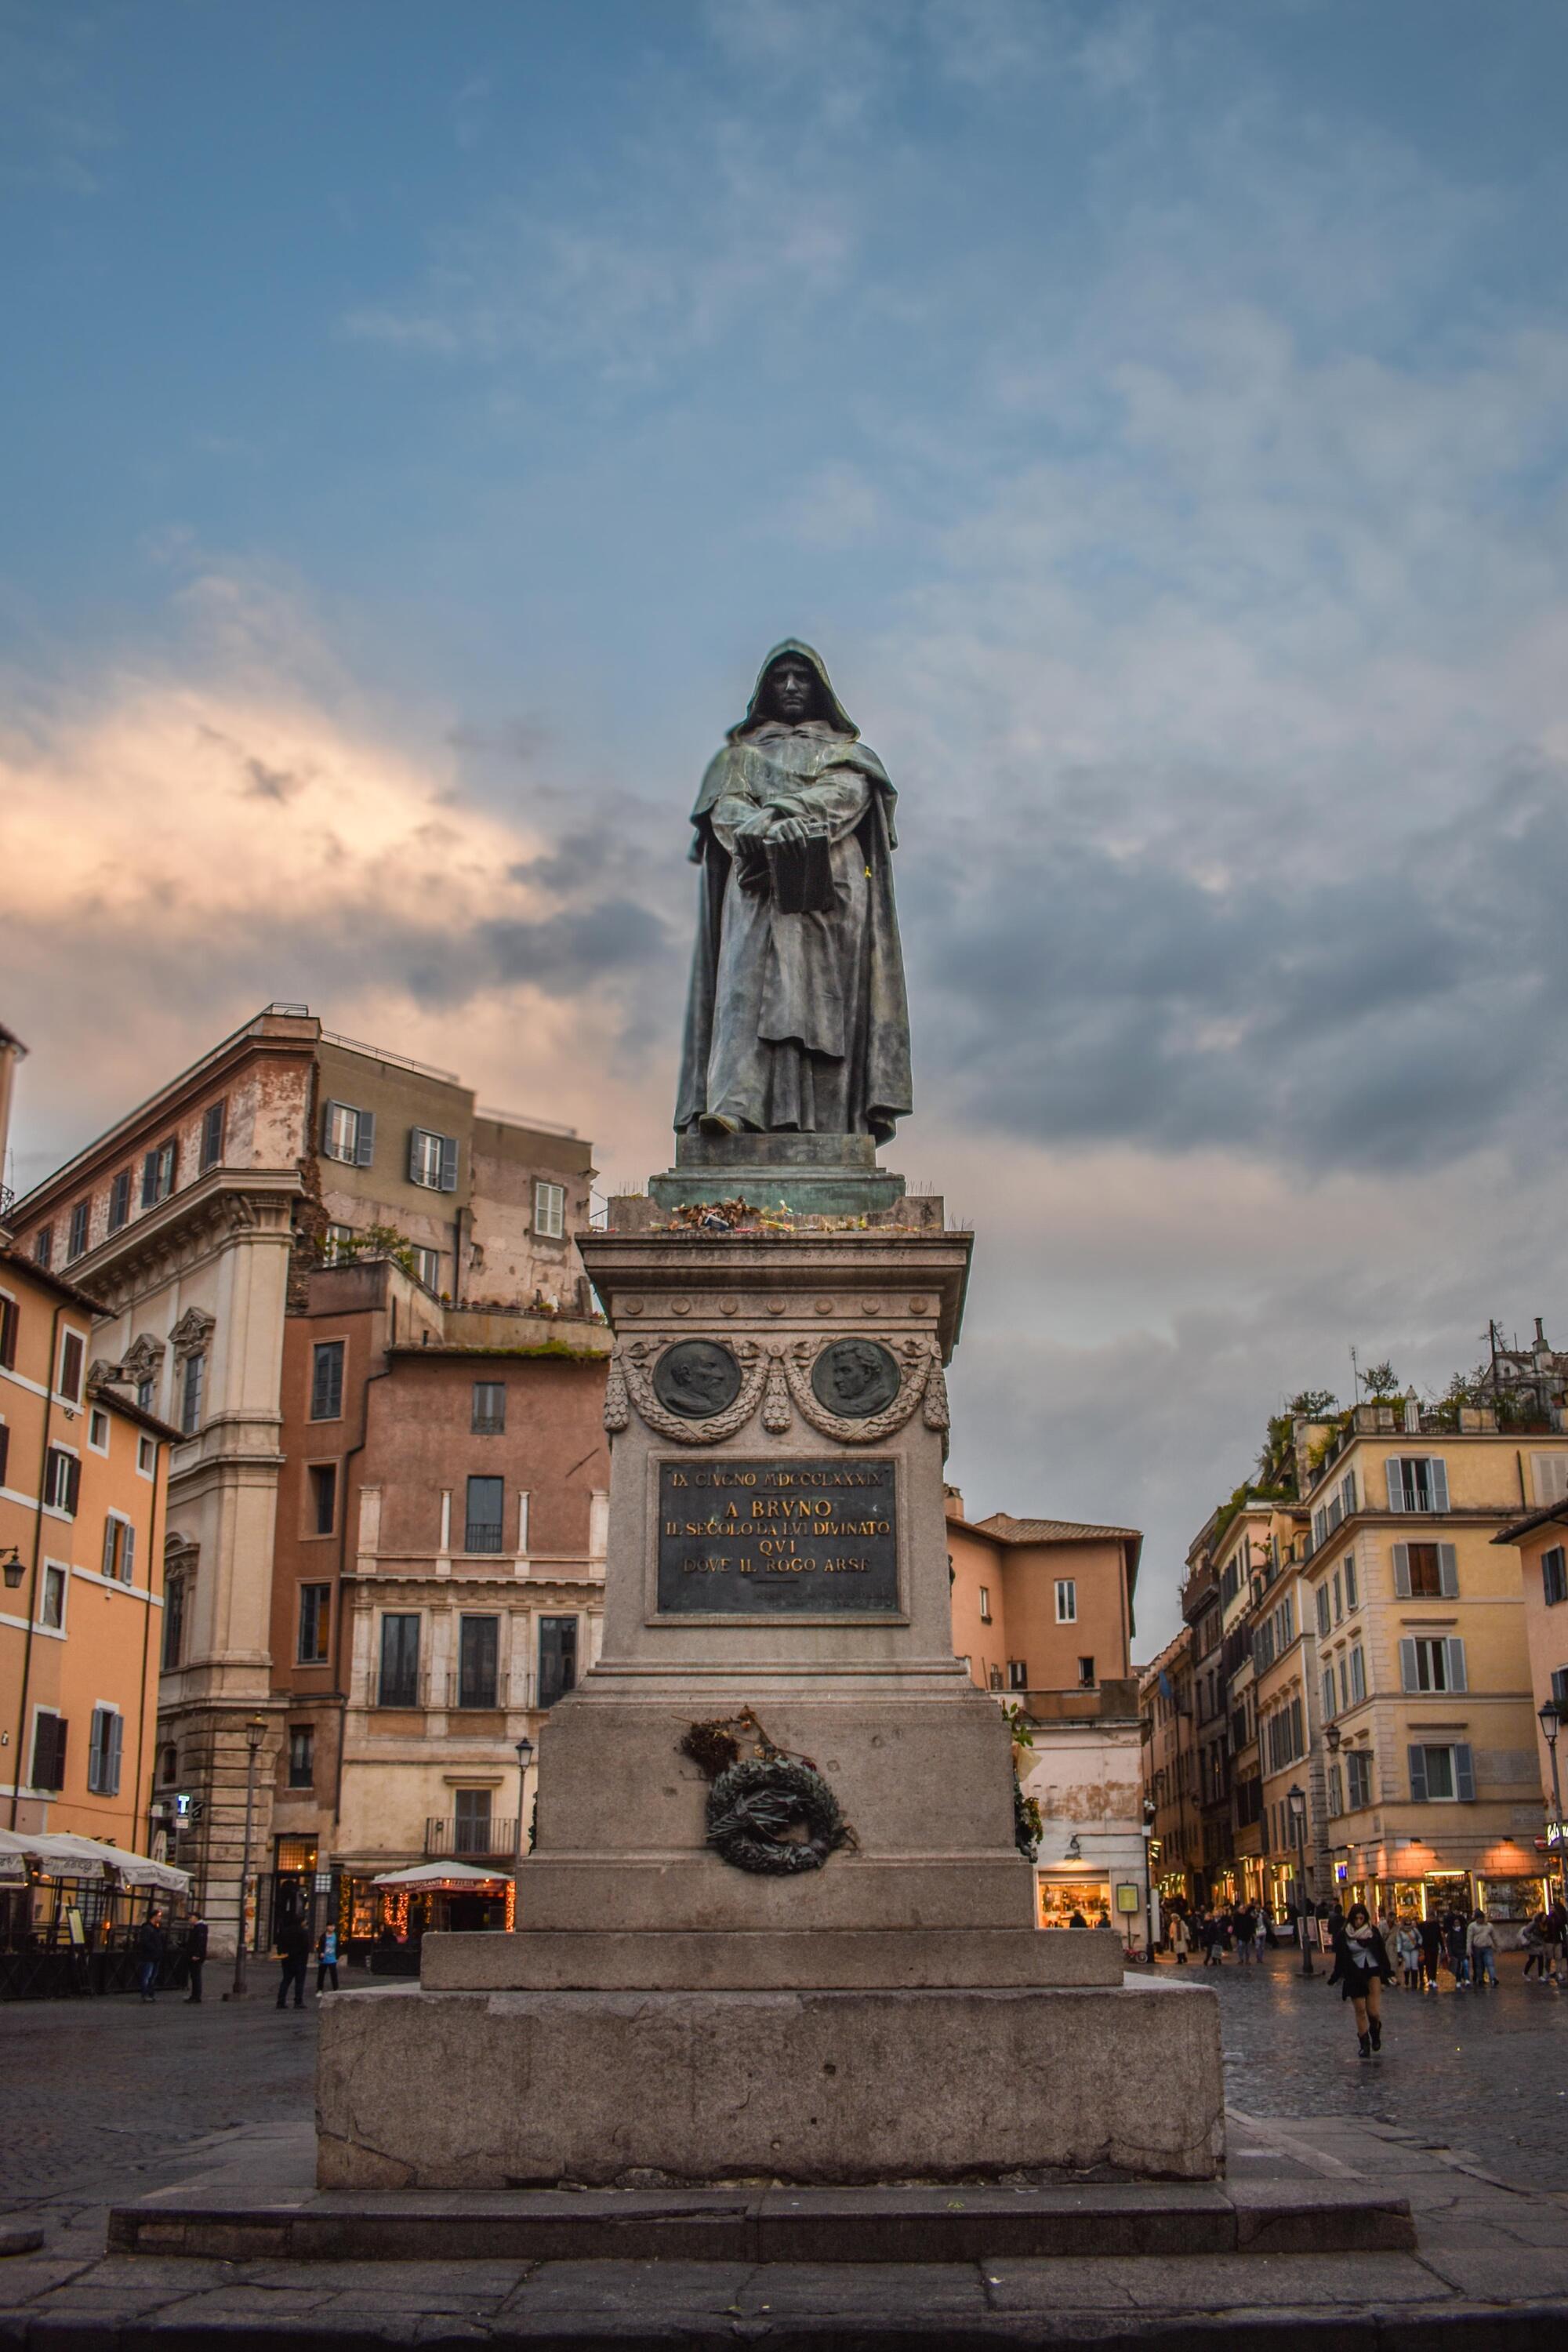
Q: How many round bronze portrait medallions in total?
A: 2